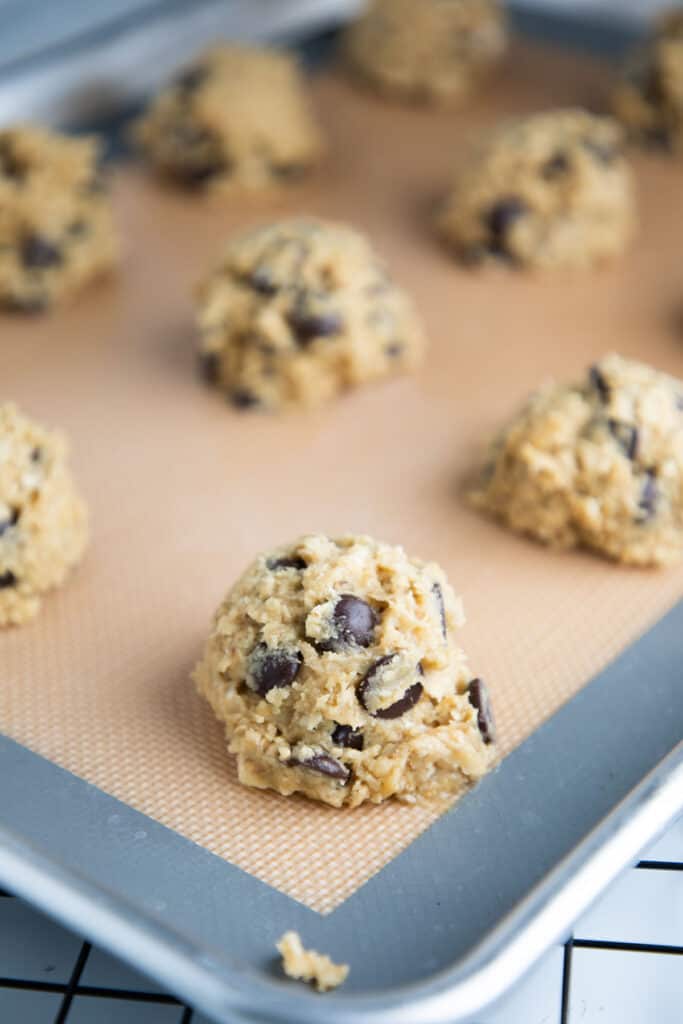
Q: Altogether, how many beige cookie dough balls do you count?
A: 9